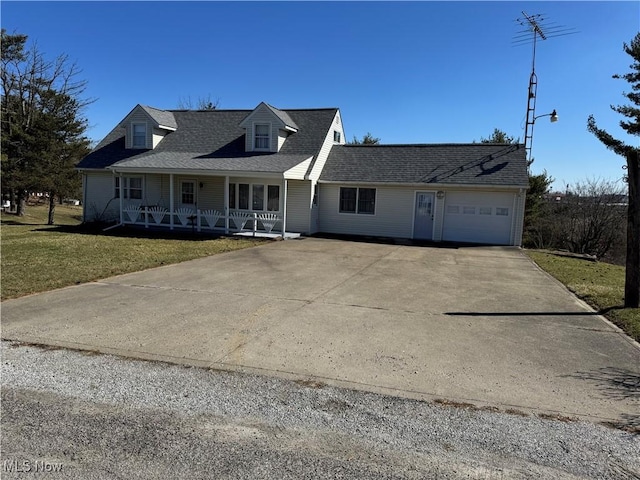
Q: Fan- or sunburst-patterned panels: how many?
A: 6